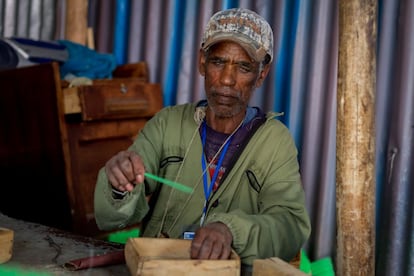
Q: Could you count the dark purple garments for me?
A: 1